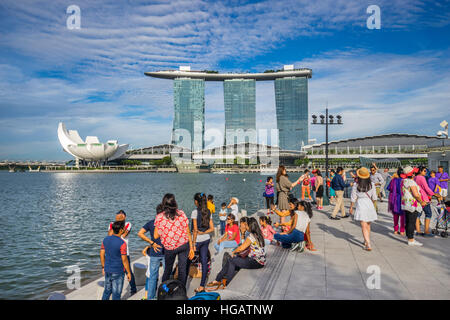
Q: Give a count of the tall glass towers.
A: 3